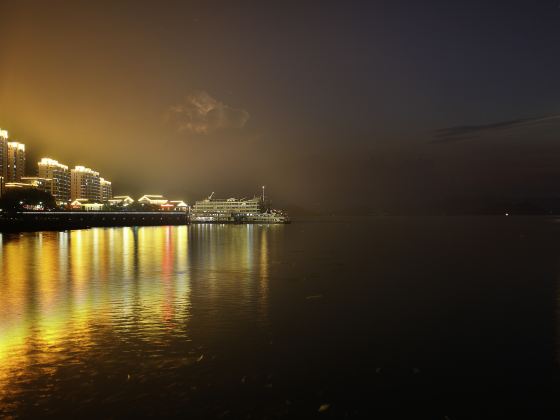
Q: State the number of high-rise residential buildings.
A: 5